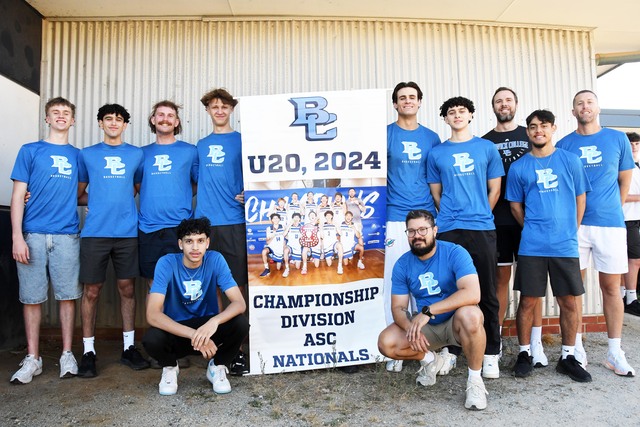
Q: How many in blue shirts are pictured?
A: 10